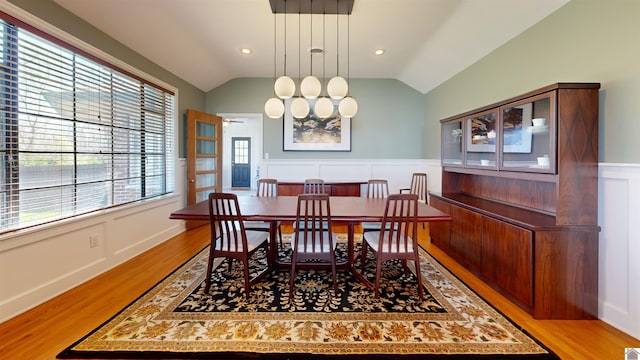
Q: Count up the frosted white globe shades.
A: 7